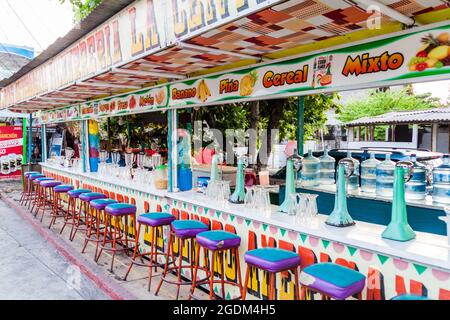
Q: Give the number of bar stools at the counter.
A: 15